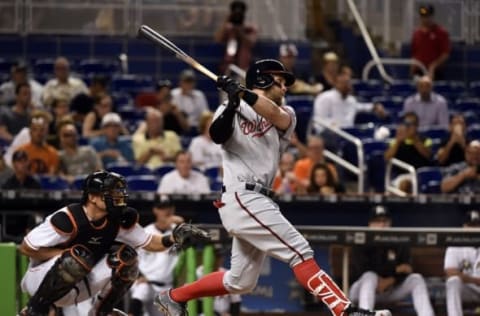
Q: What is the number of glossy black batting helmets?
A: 1